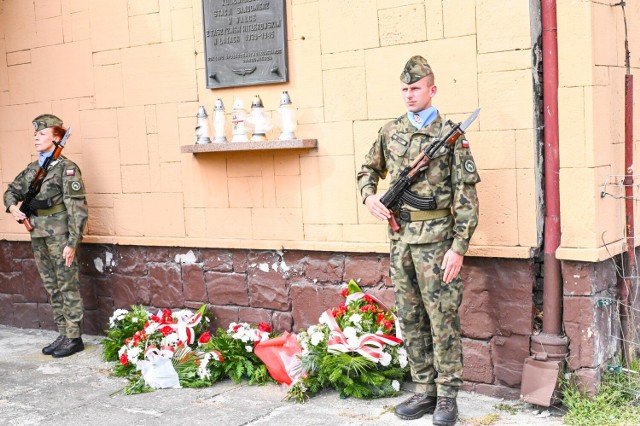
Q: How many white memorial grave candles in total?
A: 5